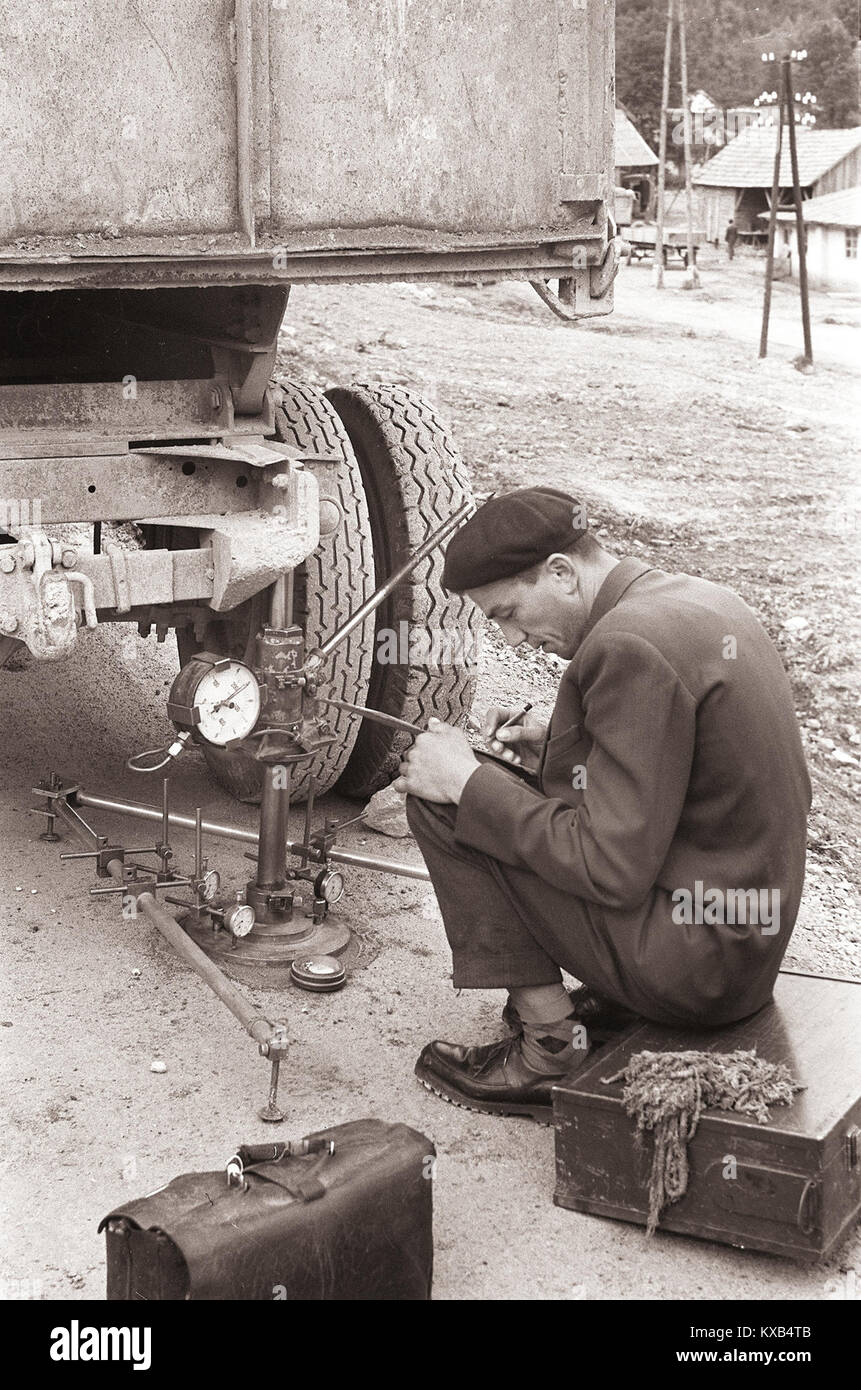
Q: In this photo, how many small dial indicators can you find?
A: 3